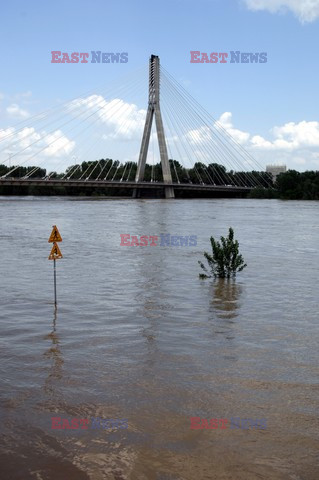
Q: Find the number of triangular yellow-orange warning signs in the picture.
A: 2